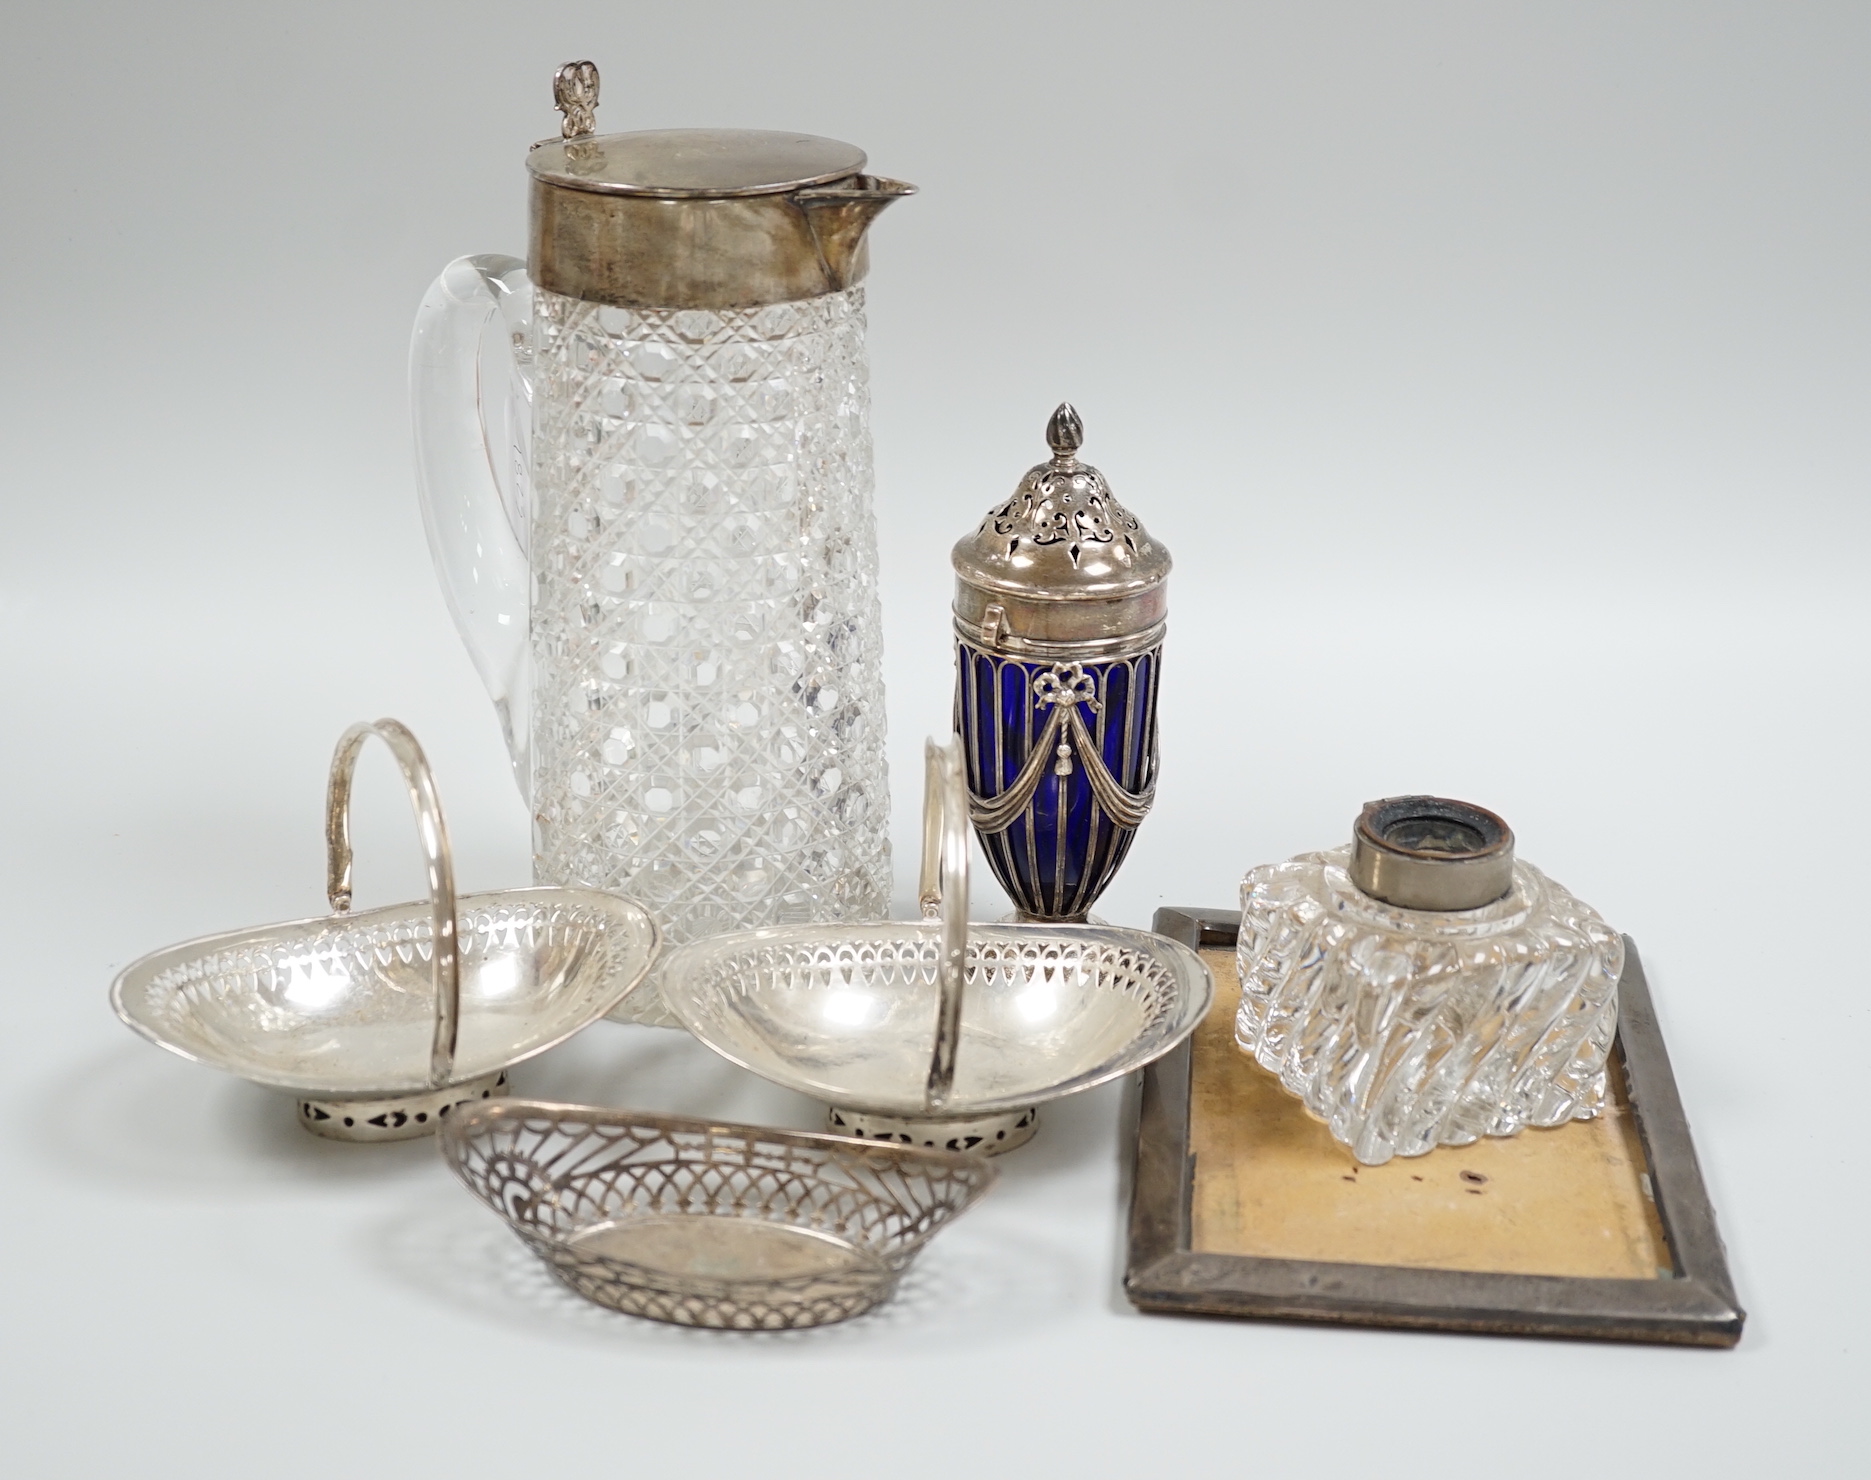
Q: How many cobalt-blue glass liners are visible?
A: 1